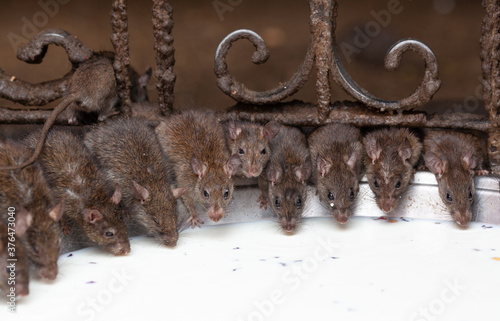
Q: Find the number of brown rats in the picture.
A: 11